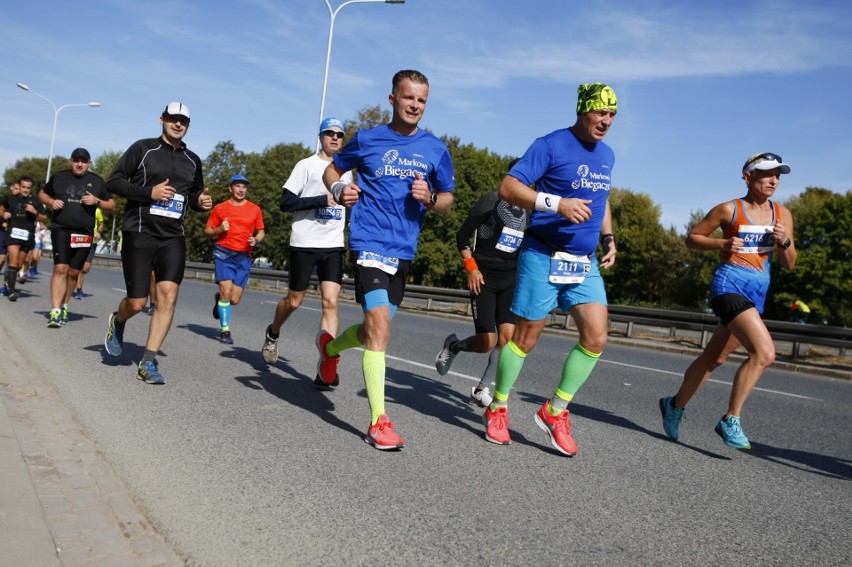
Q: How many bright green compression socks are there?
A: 4